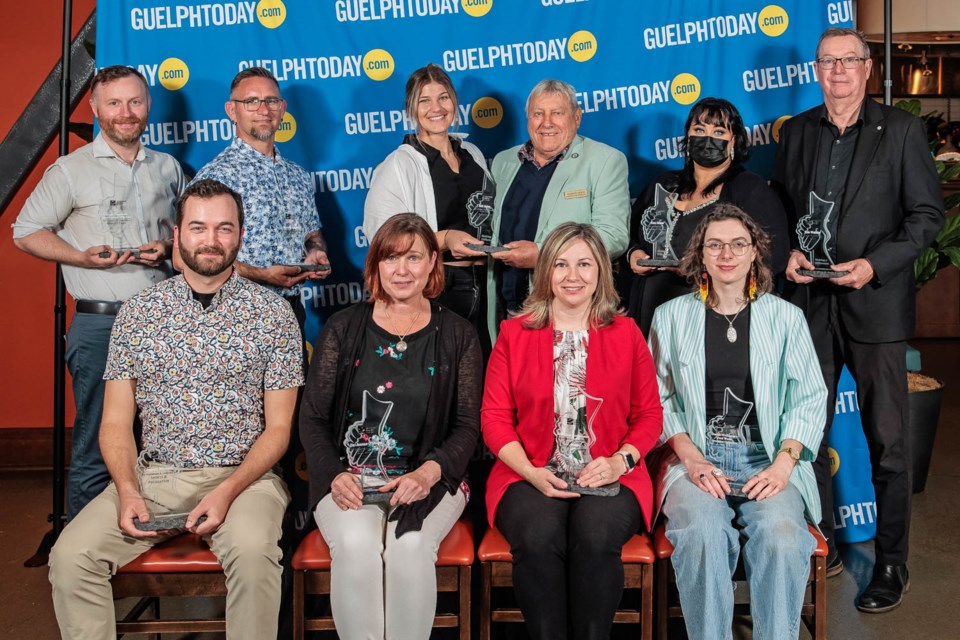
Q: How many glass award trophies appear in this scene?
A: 9